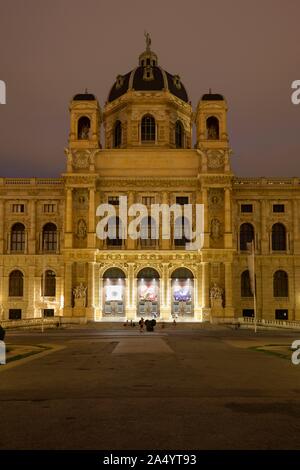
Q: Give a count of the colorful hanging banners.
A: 3